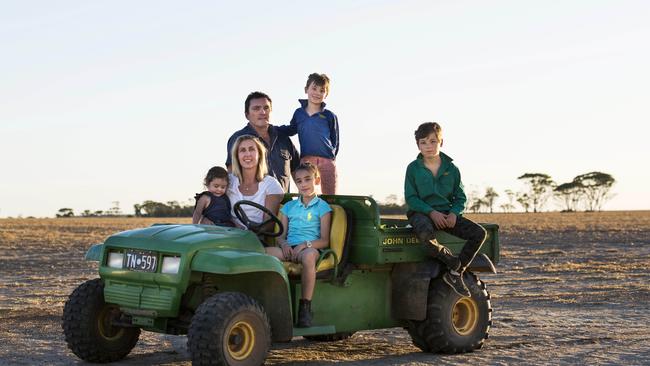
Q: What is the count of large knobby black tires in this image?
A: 3